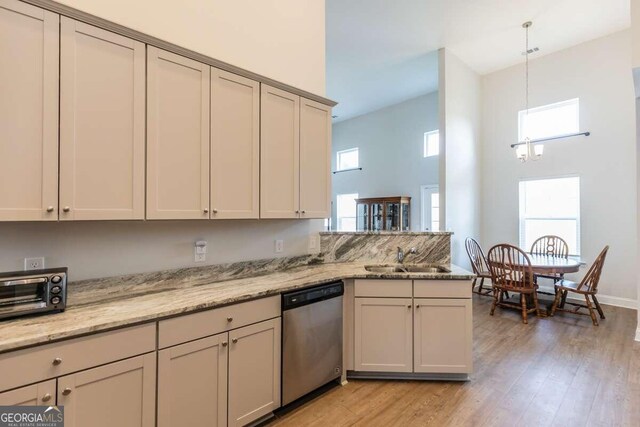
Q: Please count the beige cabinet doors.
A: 12